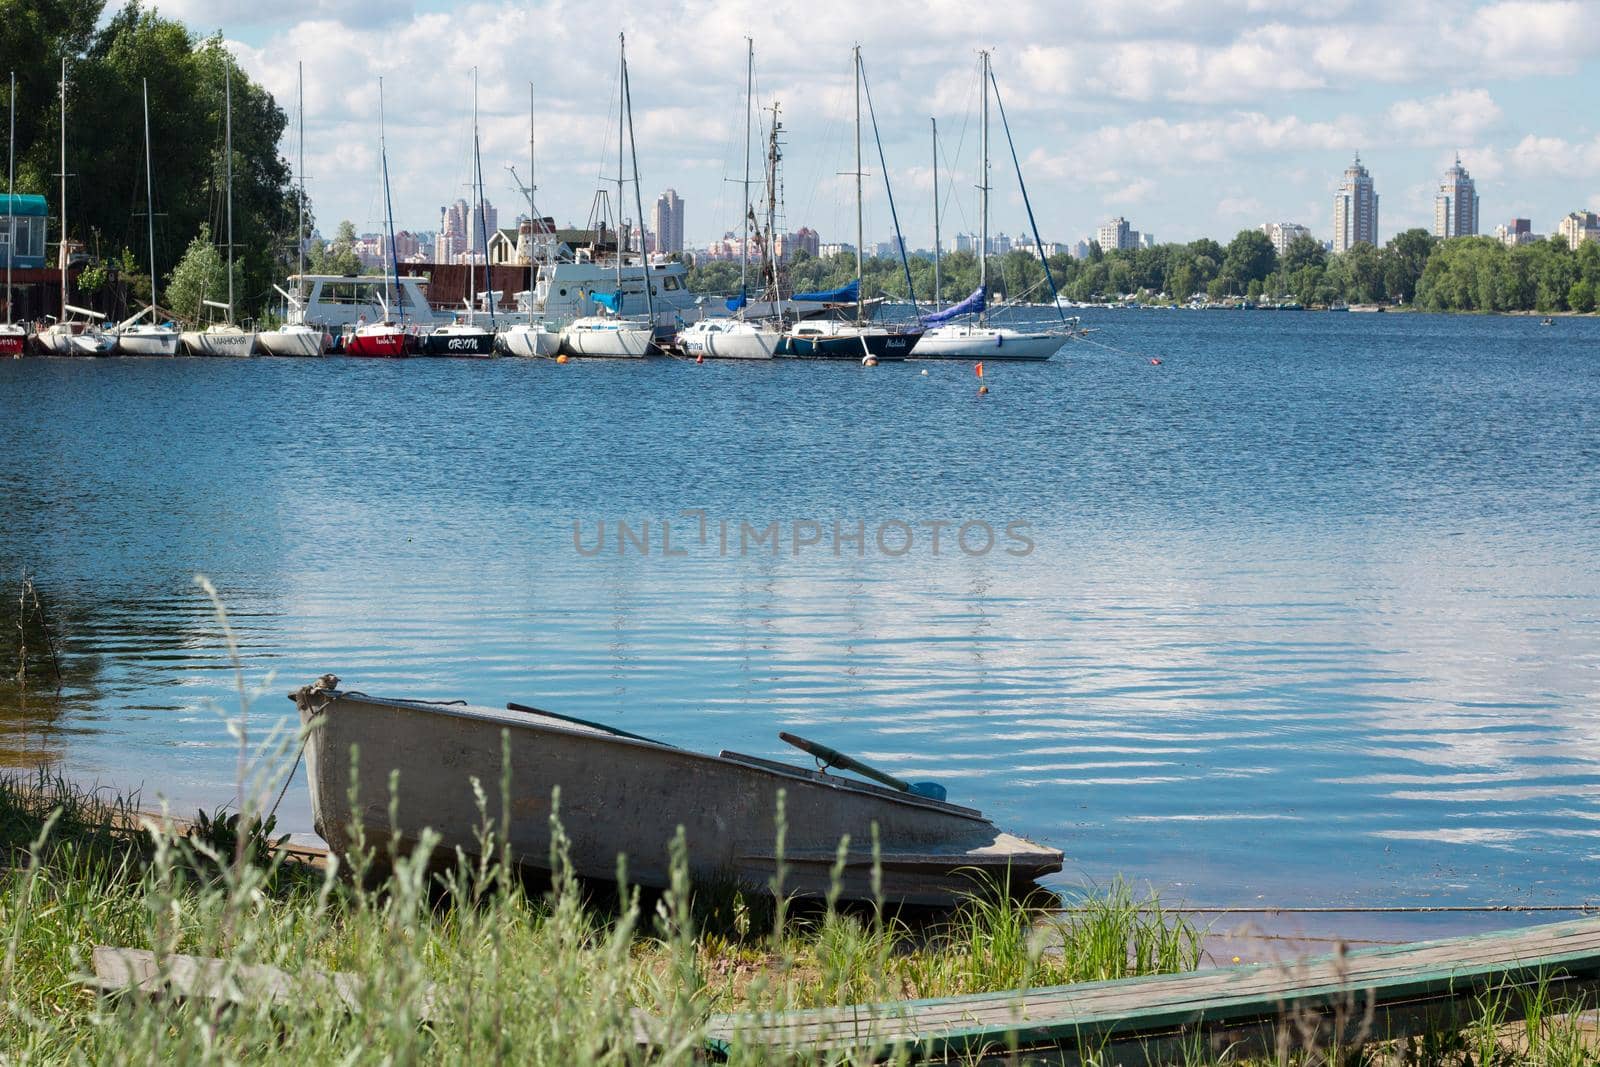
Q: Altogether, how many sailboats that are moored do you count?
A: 12